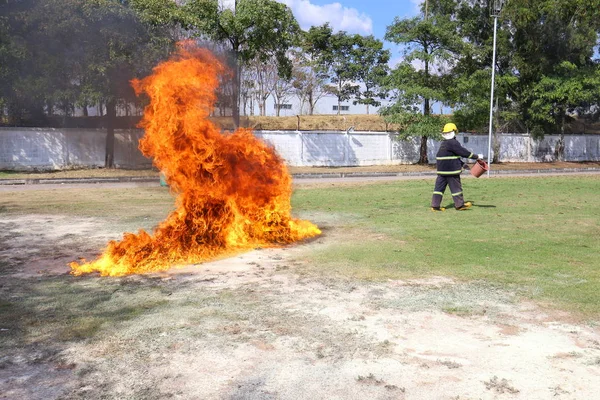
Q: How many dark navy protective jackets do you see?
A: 1